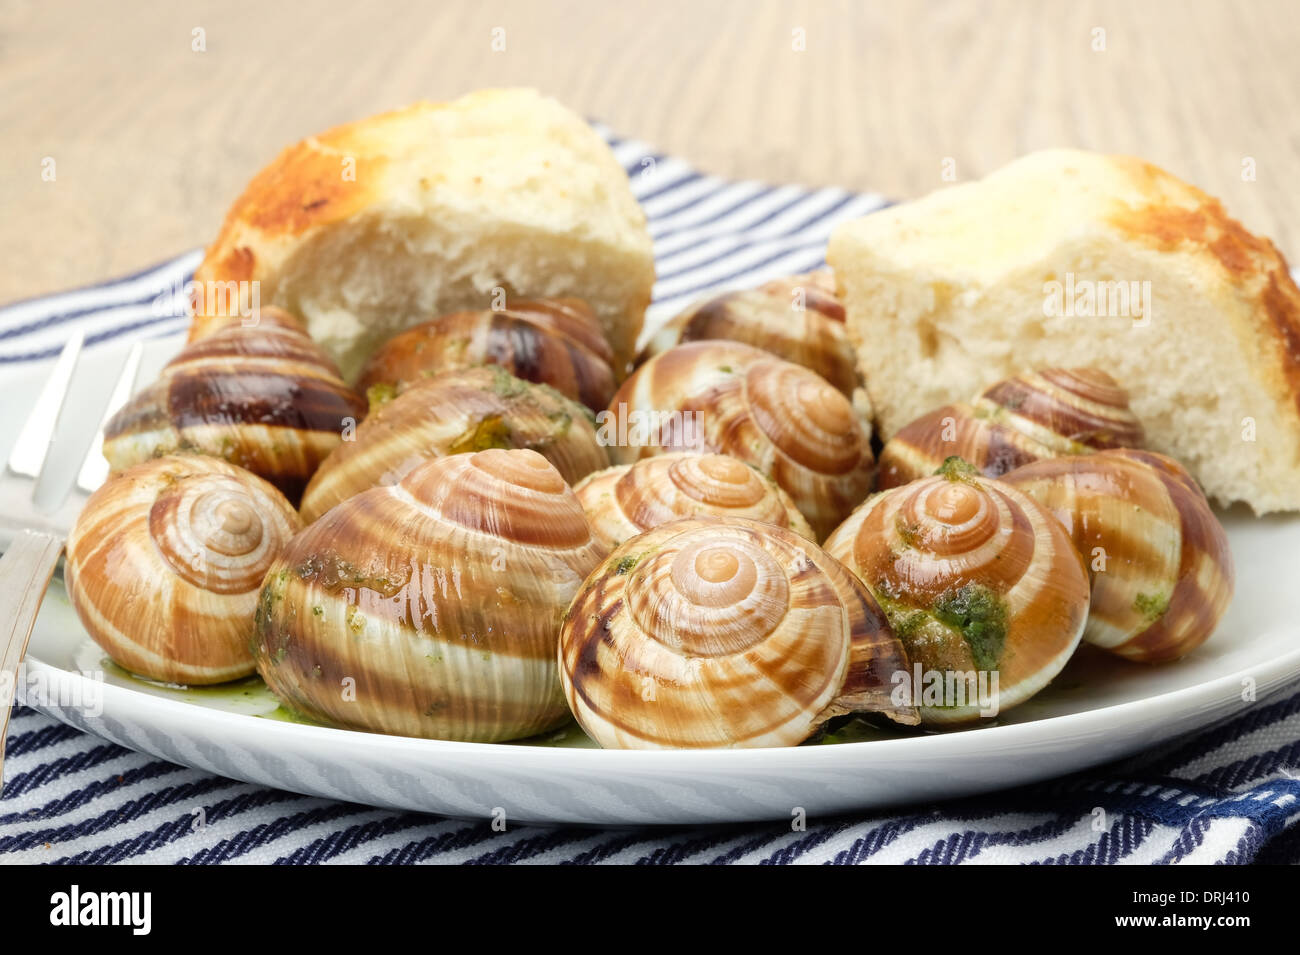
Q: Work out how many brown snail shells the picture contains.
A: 12